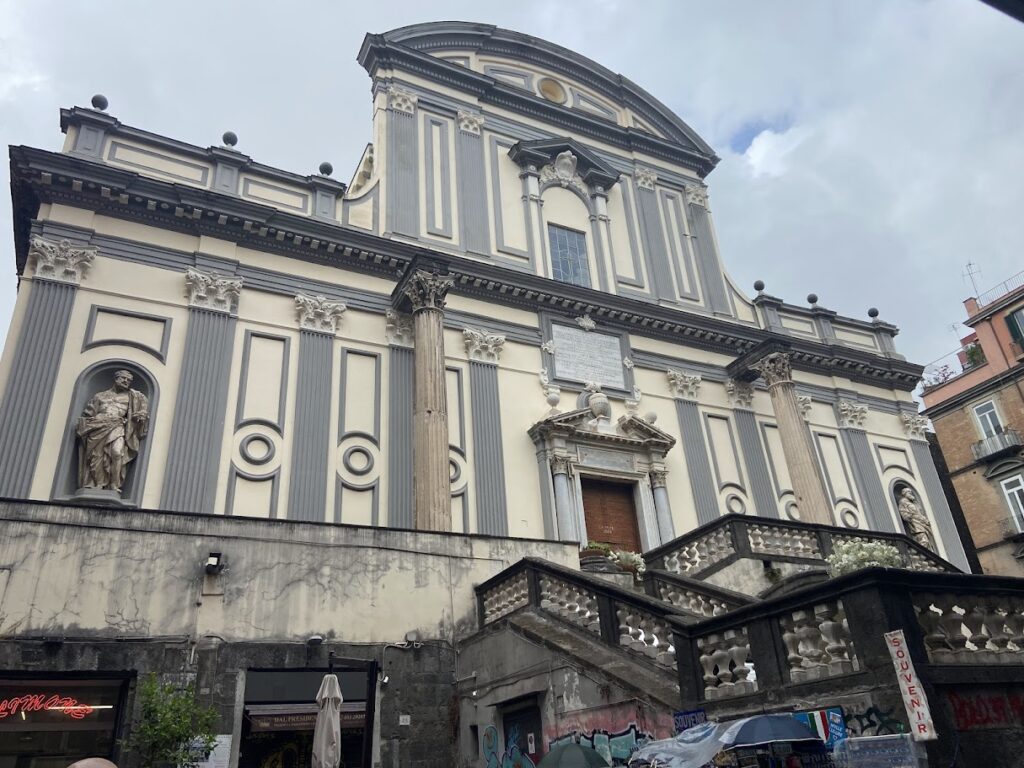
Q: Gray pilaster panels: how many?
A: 14